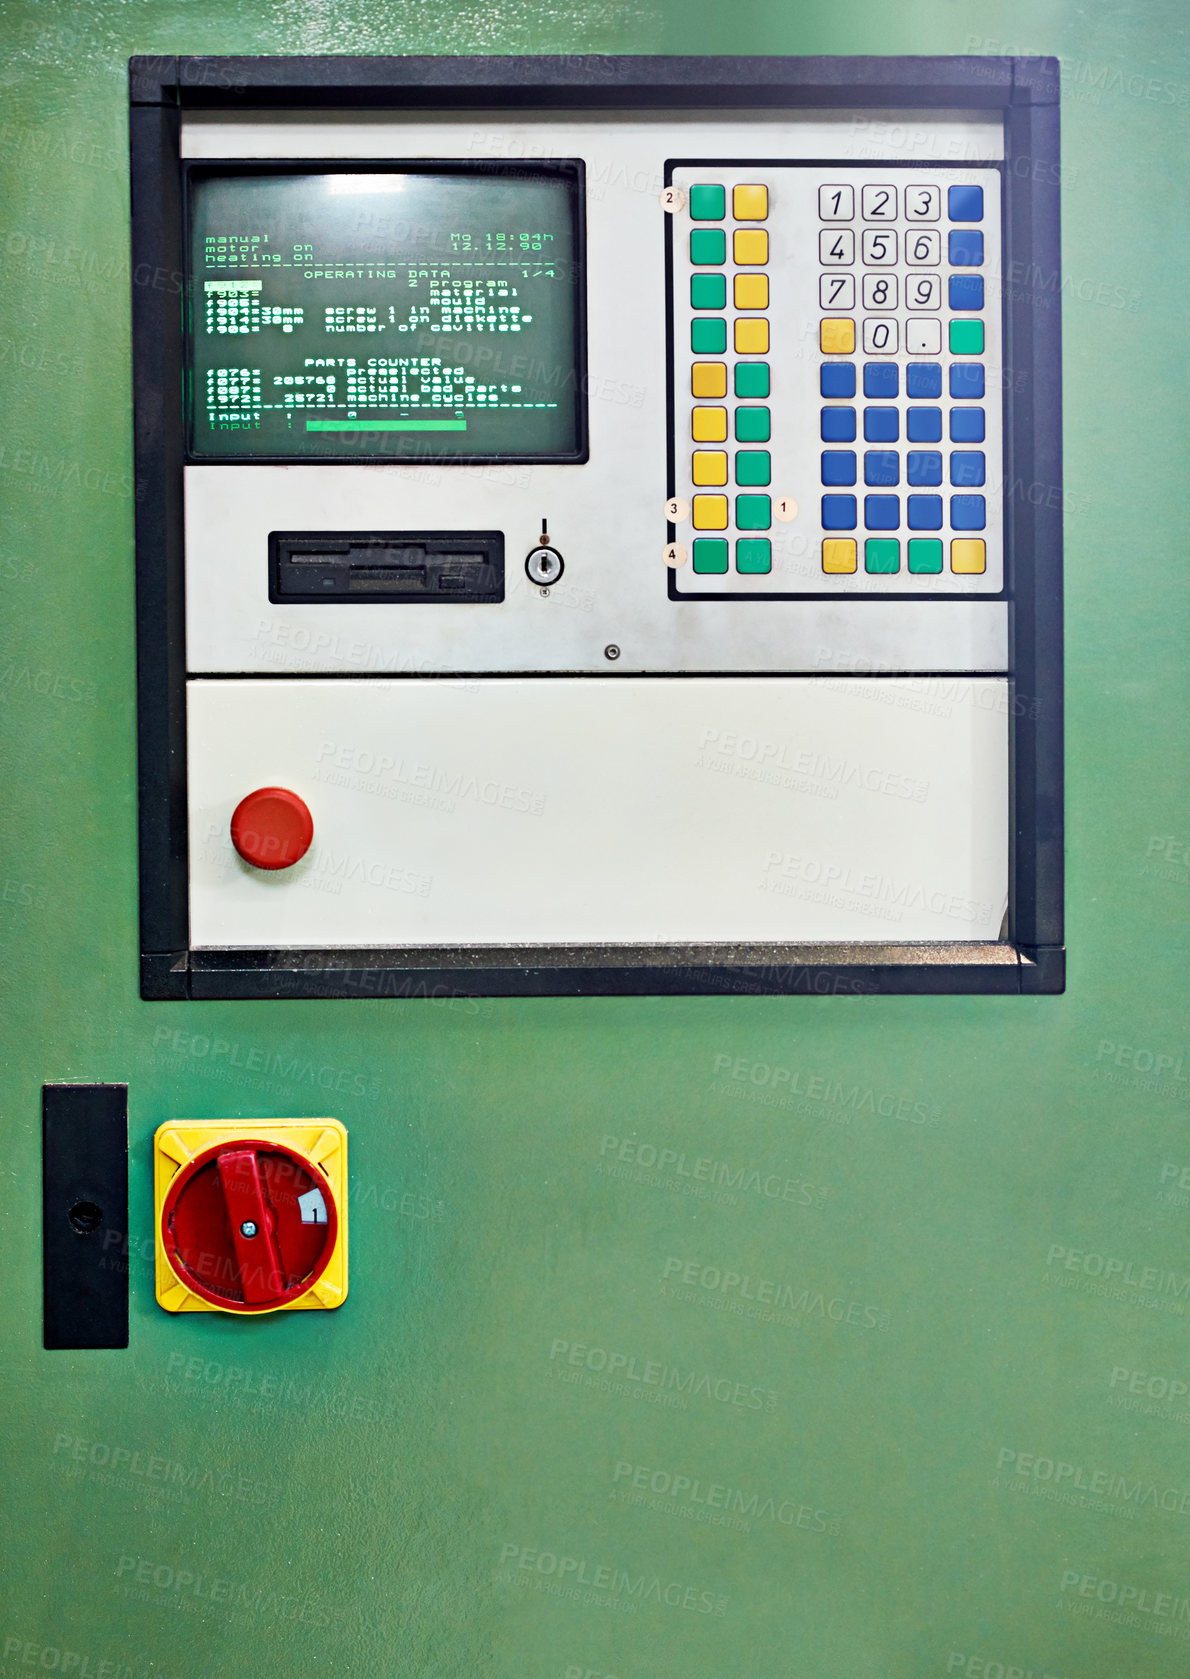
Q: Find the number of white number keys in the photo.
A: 10